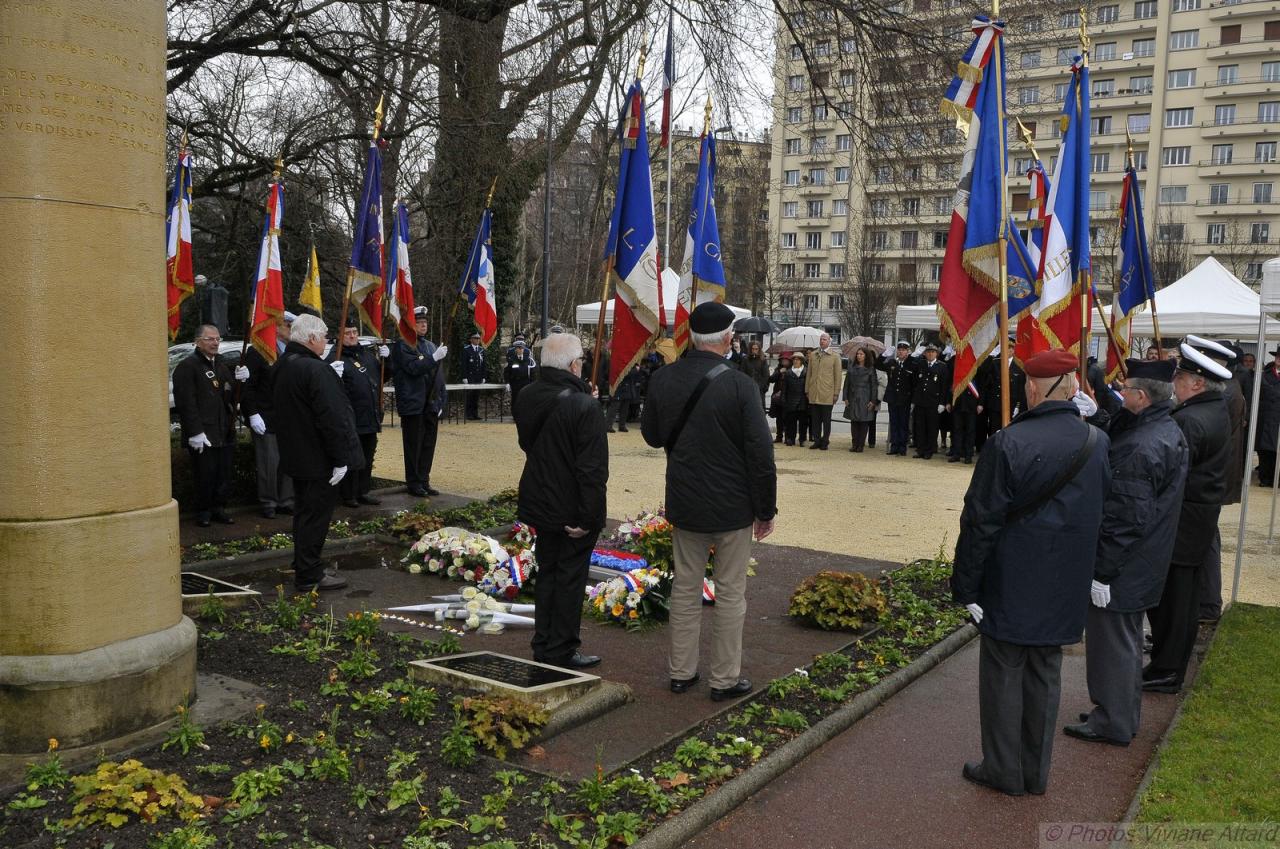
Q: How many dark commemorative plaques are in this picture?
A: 2